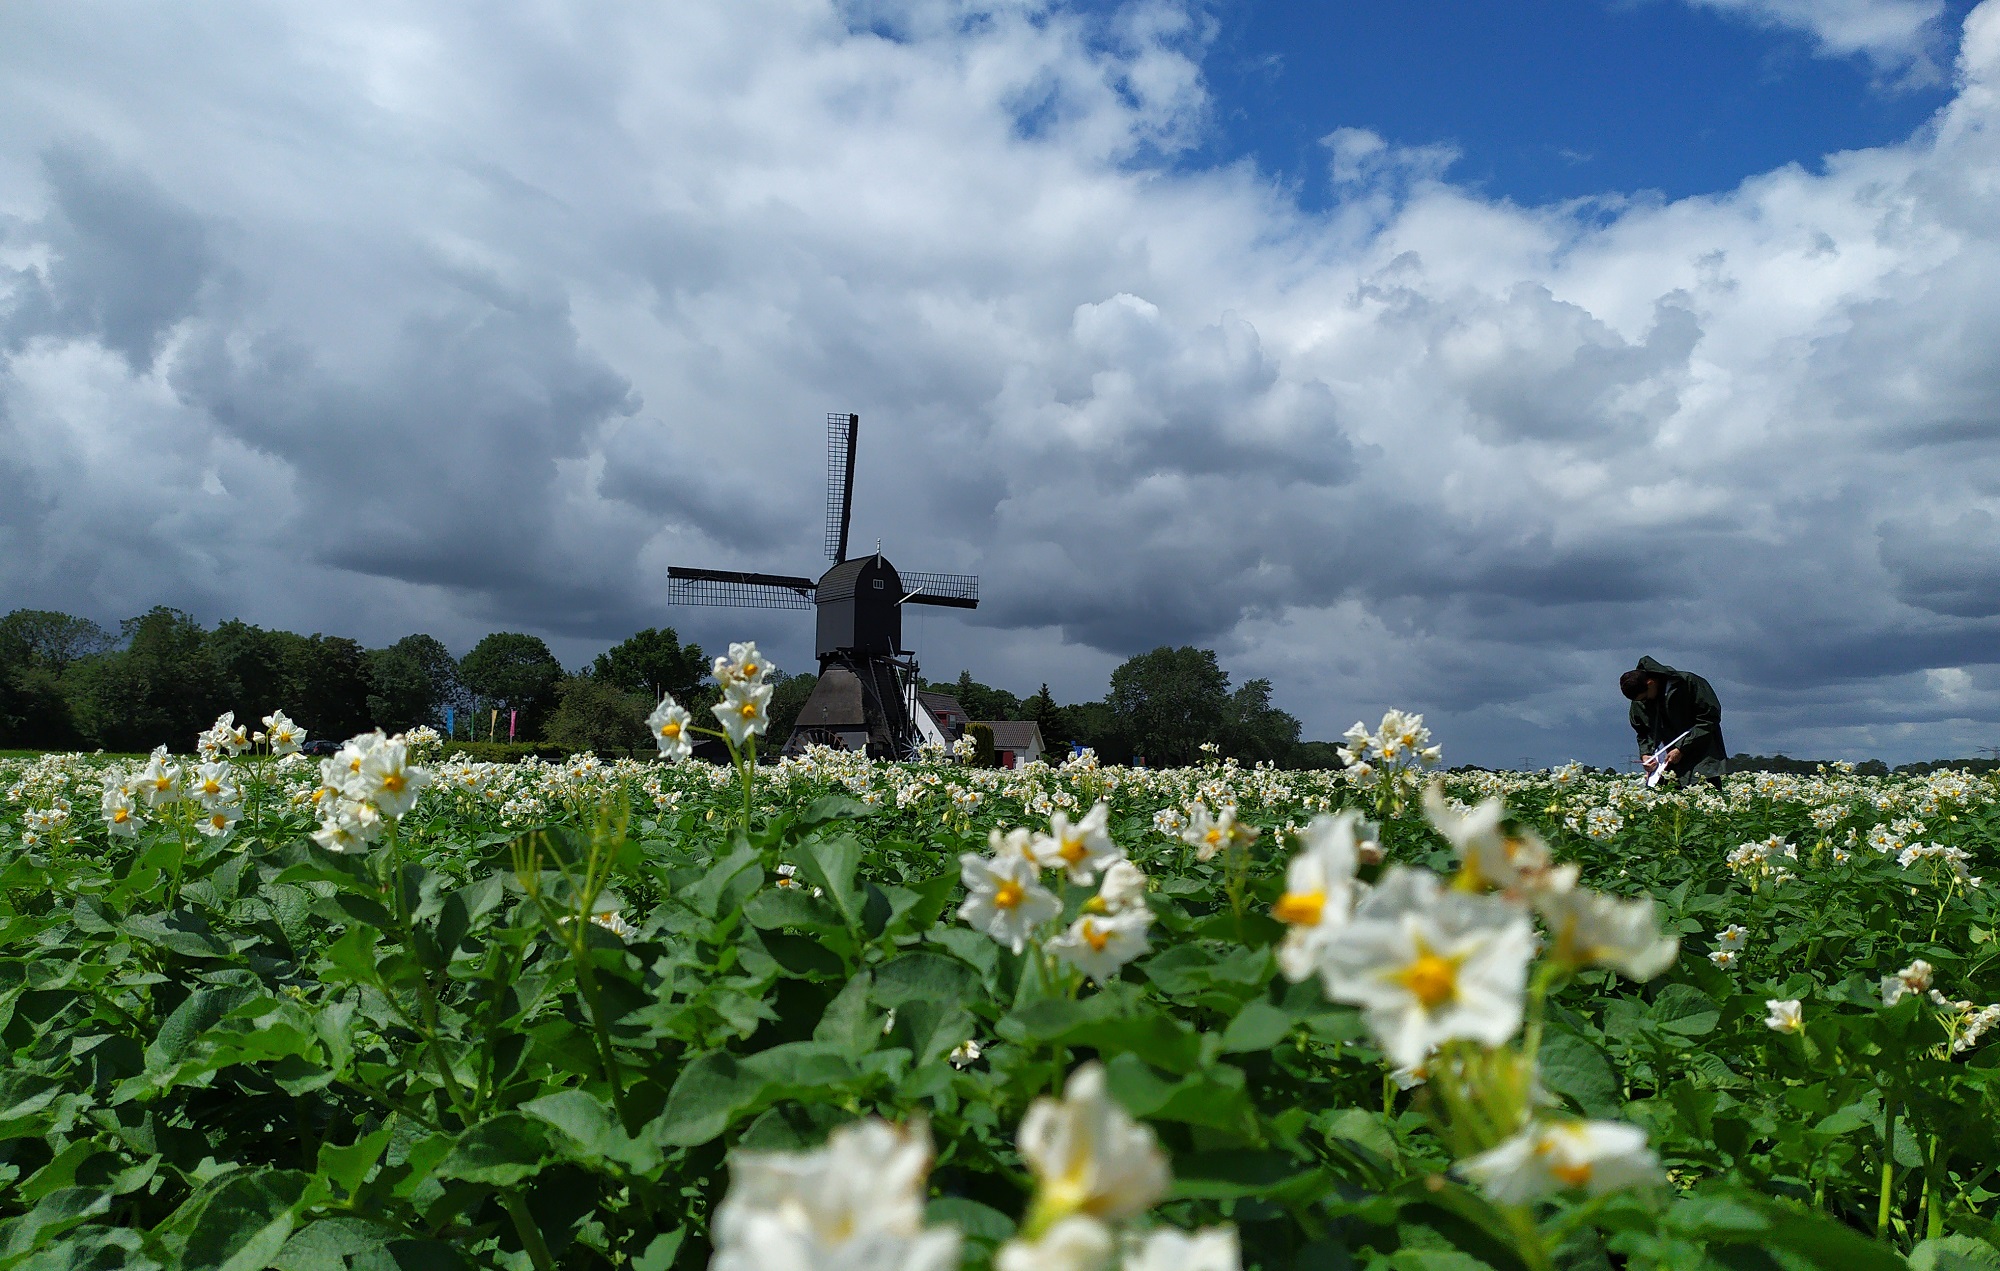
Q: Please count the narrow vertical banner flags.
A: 4